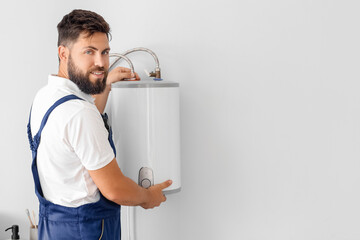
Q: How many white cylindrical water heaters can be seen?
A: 1